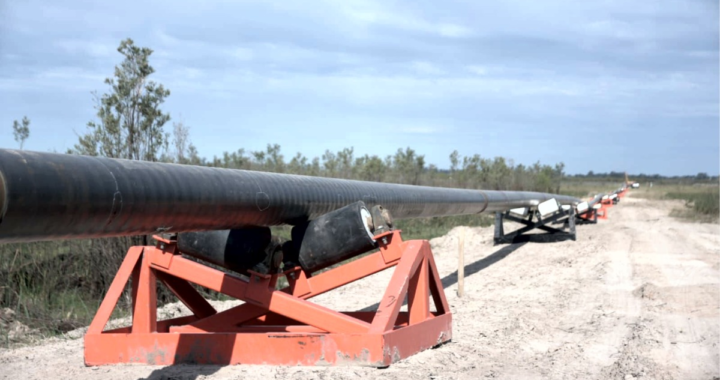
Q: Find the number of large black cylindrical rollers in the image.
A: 2